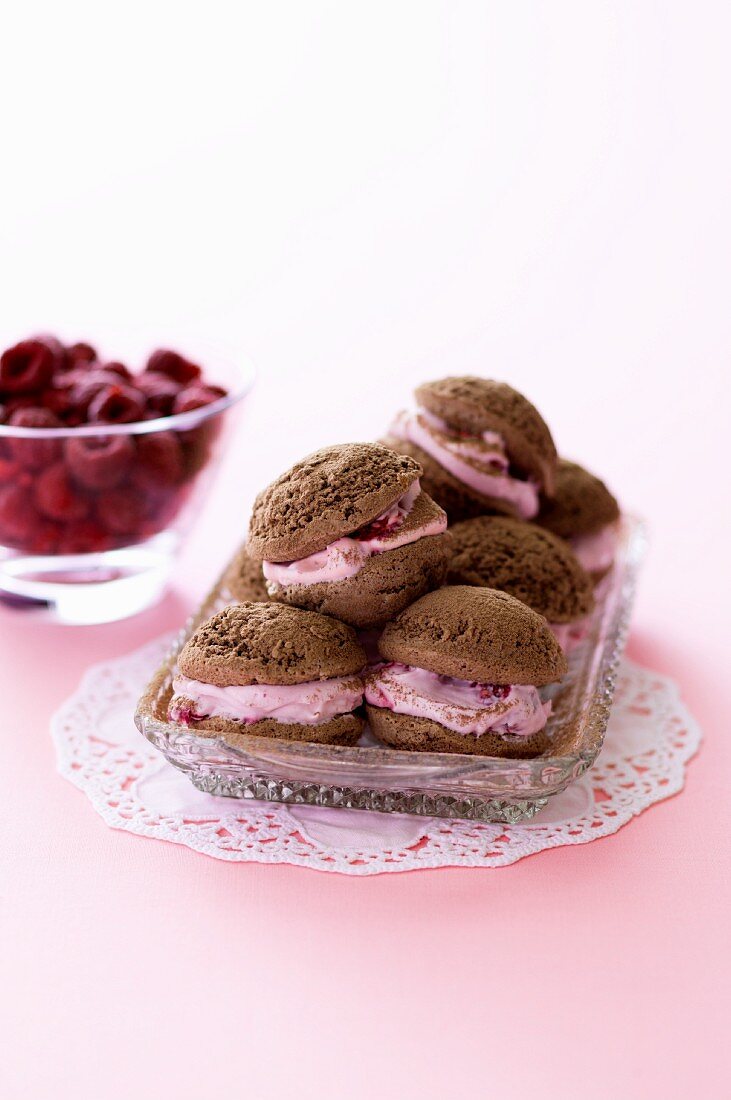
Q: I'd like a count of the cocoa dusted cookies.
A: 7